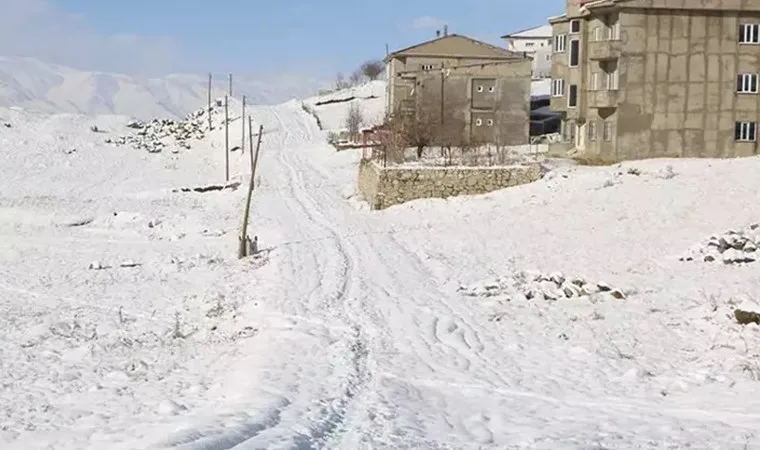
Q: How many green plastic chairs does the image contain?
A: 0